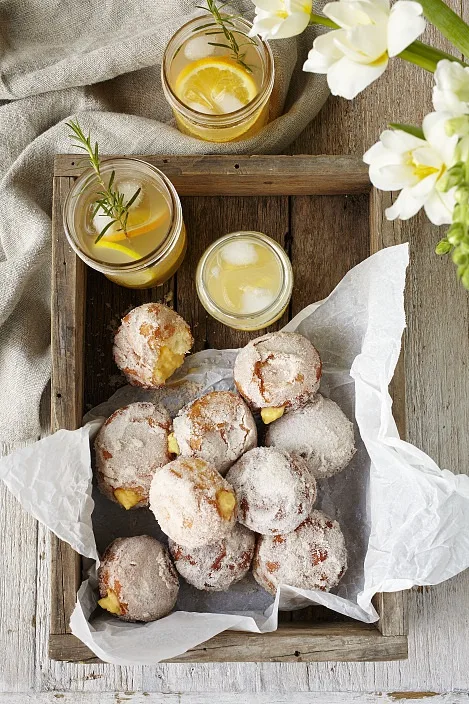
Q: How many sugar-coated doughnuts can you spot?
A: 10